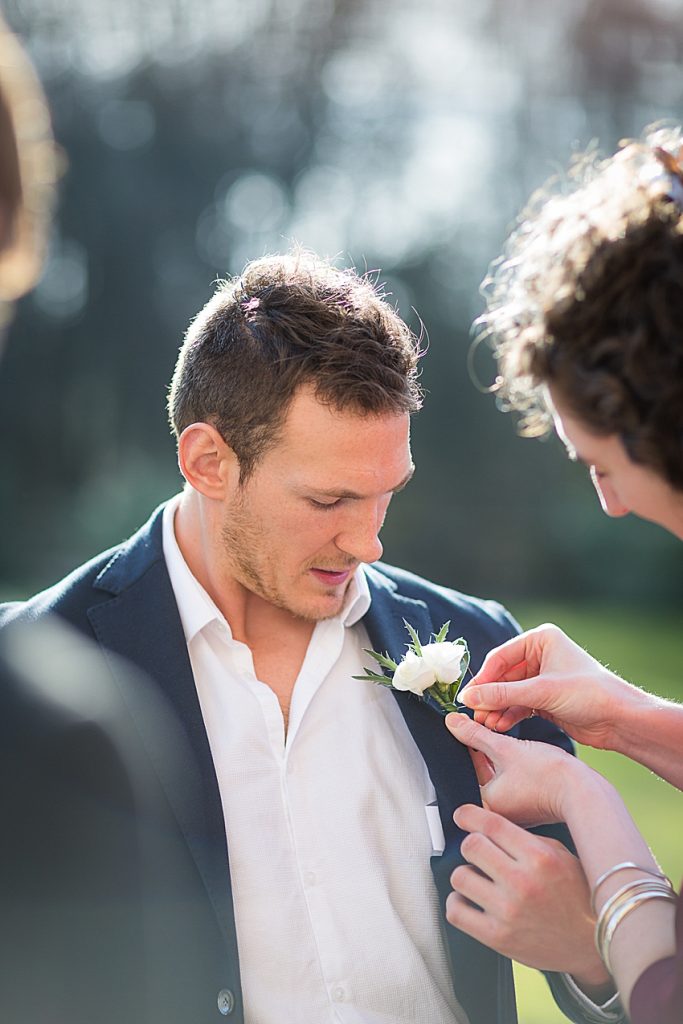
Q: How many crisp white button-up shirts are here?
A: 1